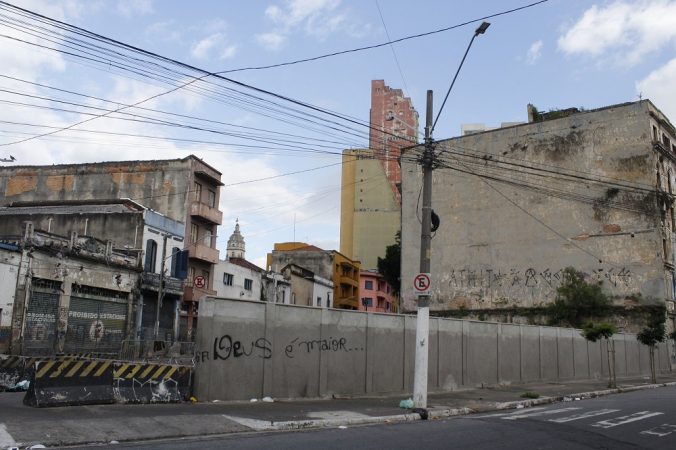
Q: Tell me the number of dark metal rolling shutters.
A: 3